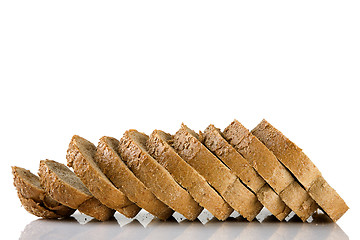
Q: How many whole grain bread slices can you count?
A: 10